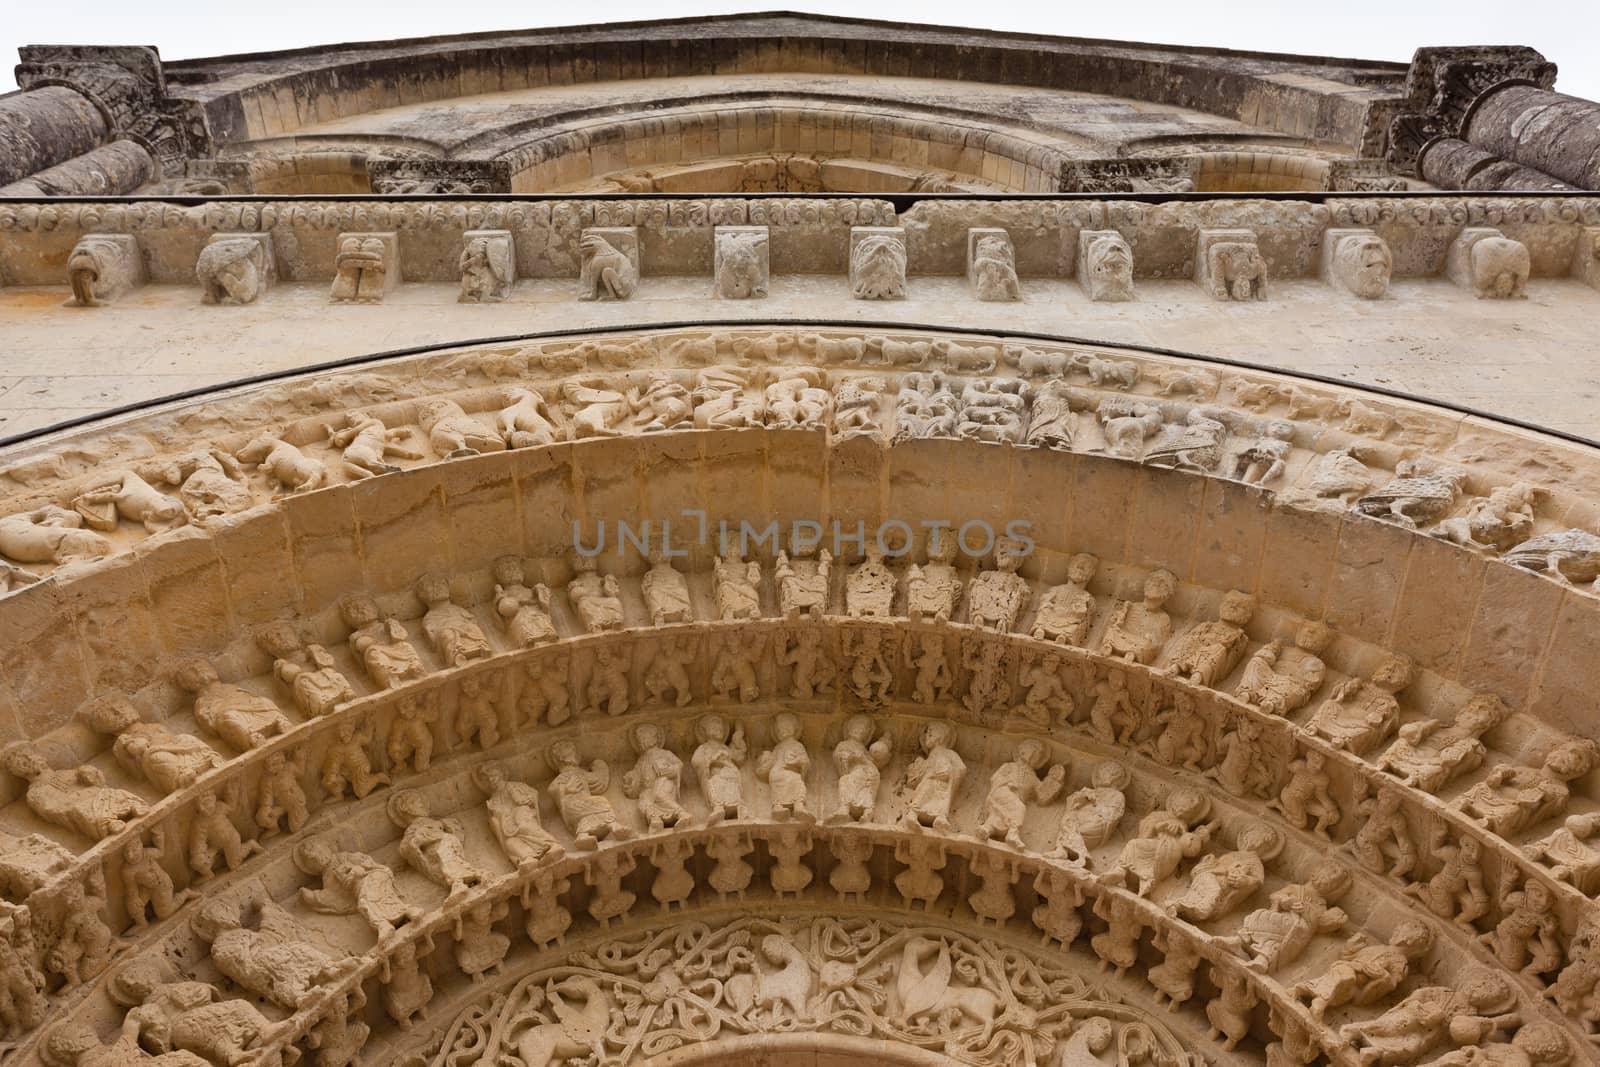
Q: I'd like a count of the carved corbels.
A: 12